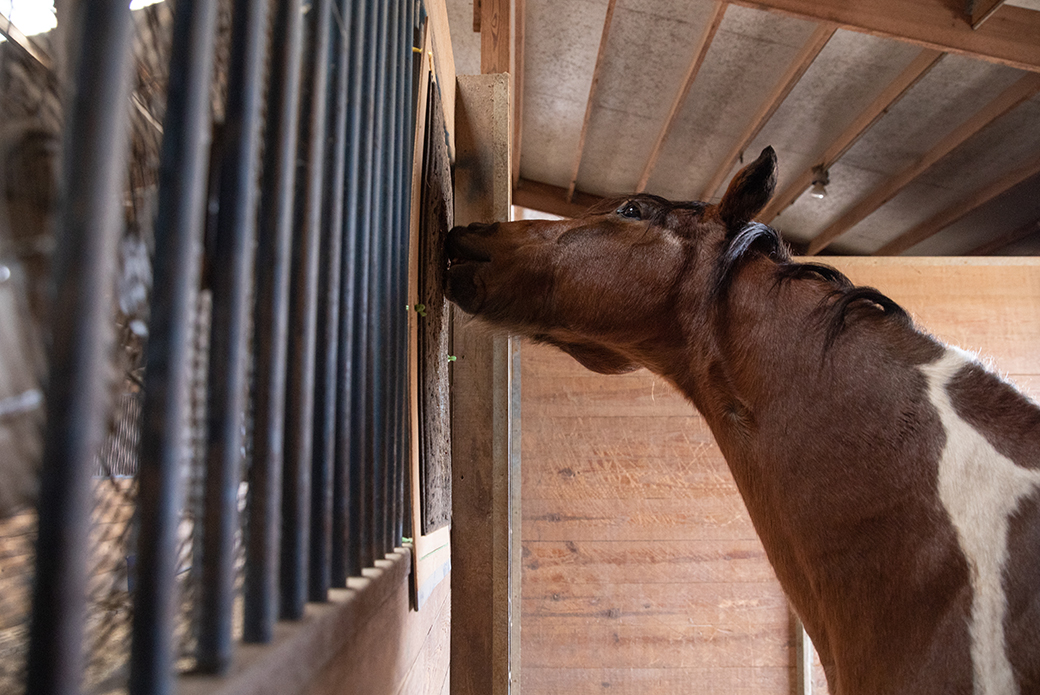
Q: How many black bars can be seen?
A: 12